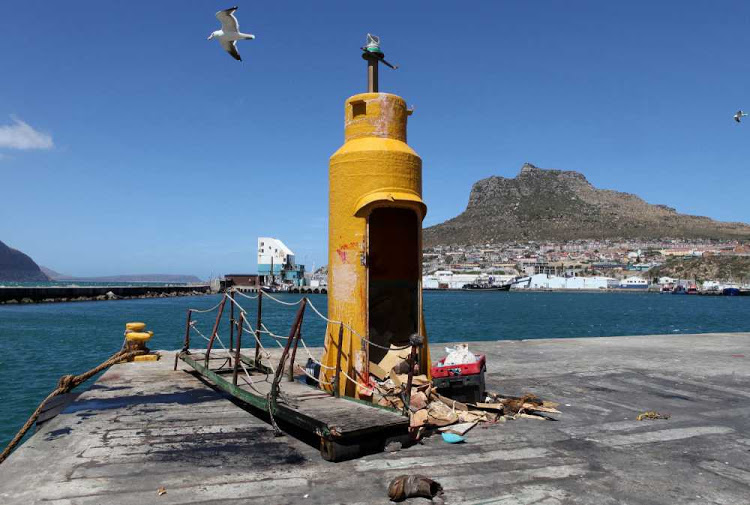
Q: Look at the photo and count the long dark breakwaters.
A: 1